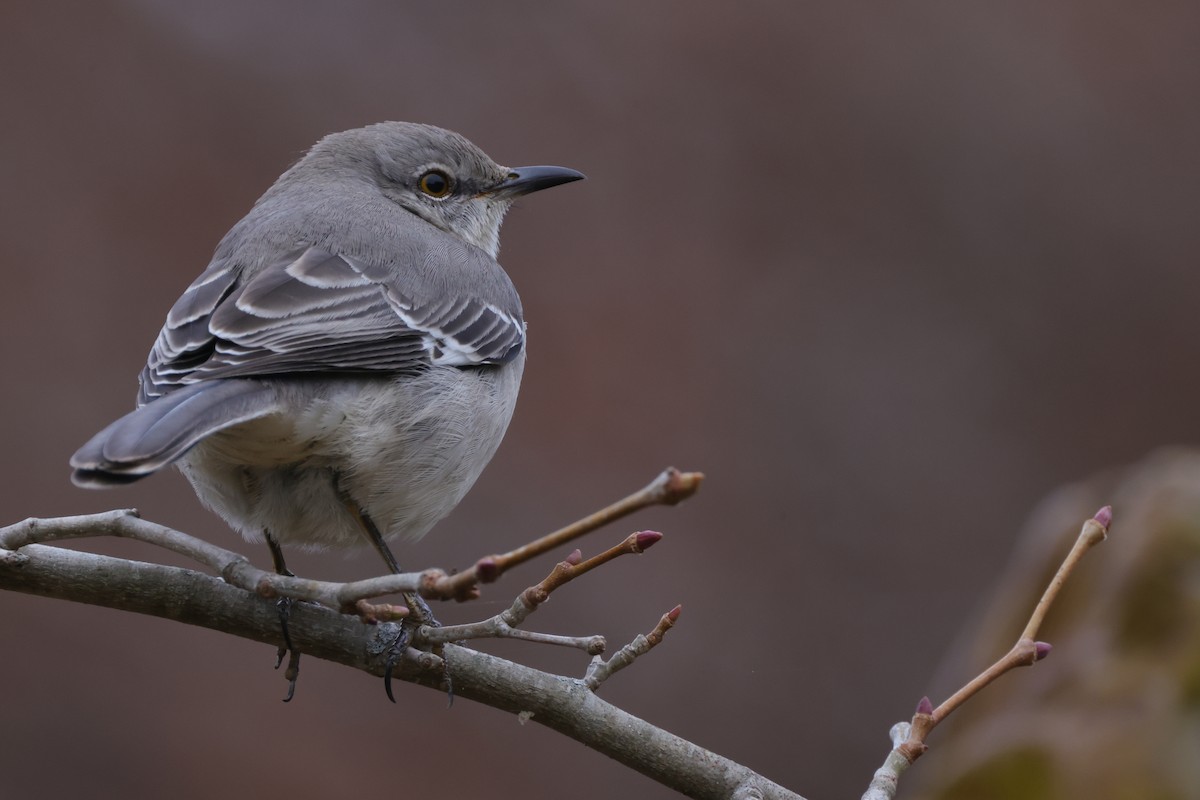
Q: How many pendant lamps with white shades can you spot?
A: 0